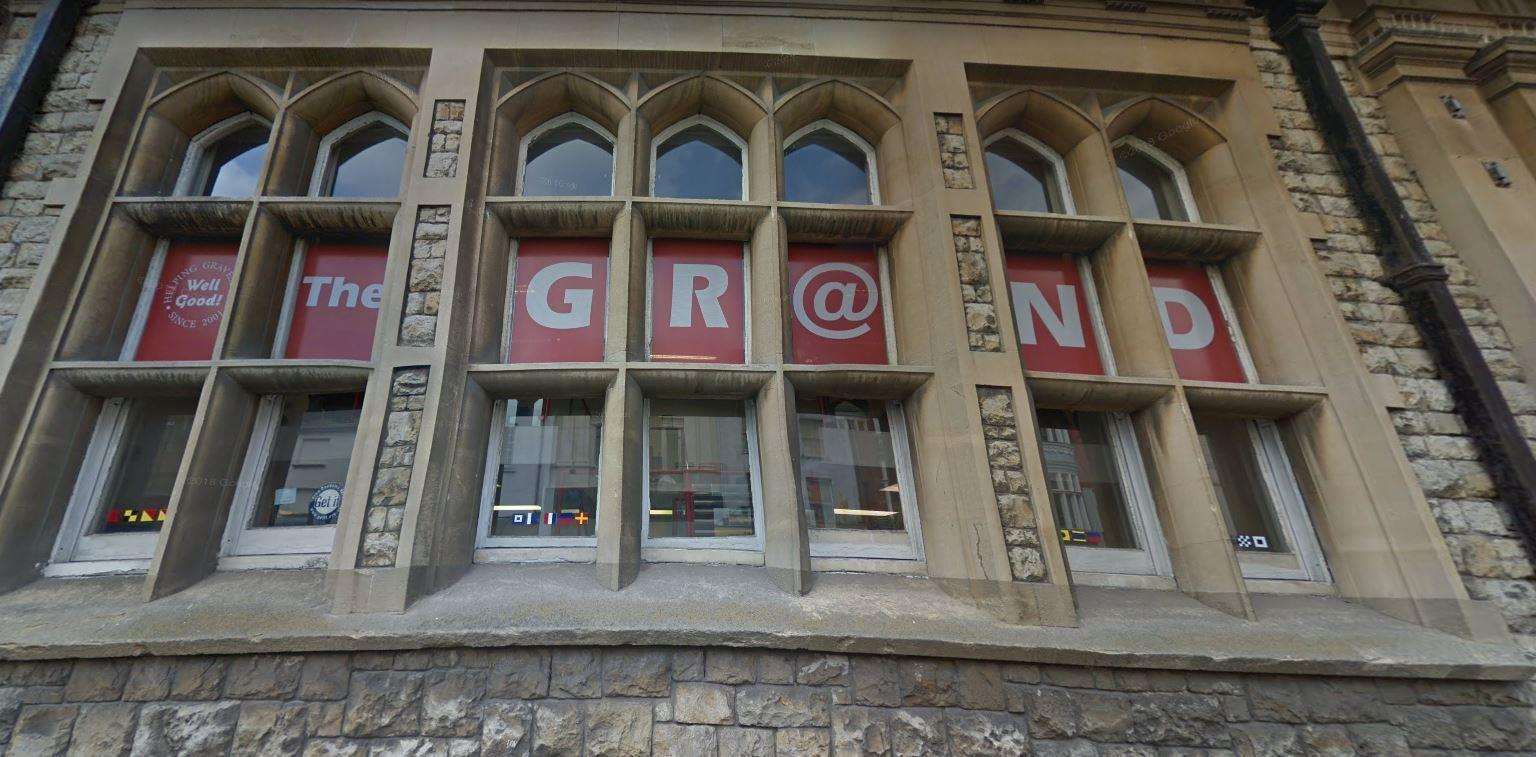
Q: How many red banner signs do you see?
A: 7